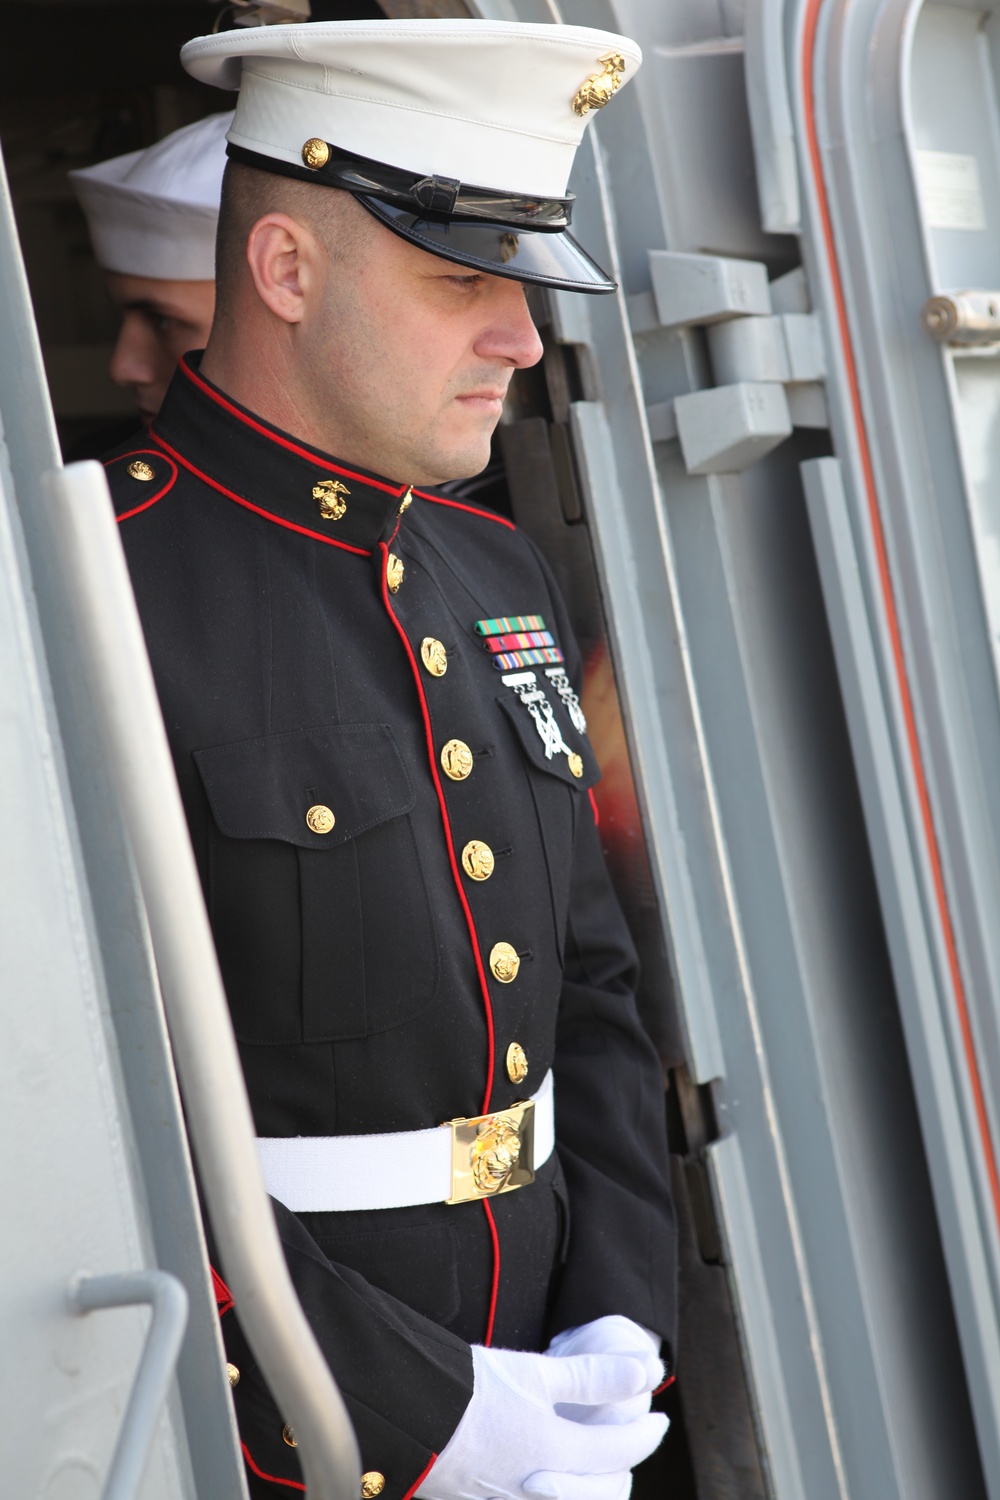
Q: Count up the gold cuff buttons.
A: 3